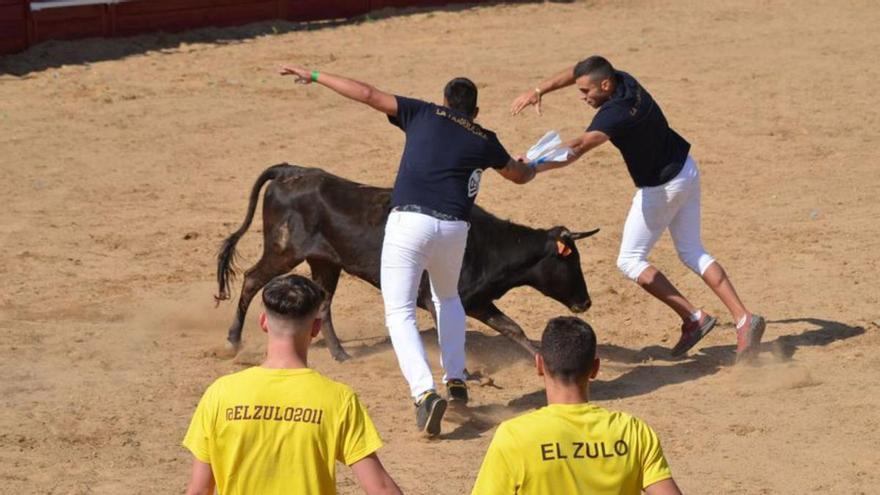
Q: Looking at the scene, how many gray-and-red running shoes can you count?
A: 2